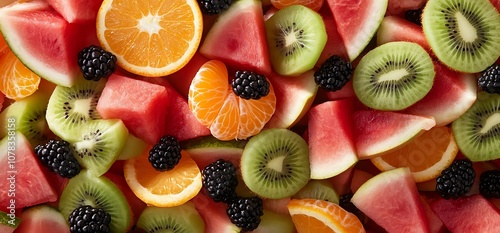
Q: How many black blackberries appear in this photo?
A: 12